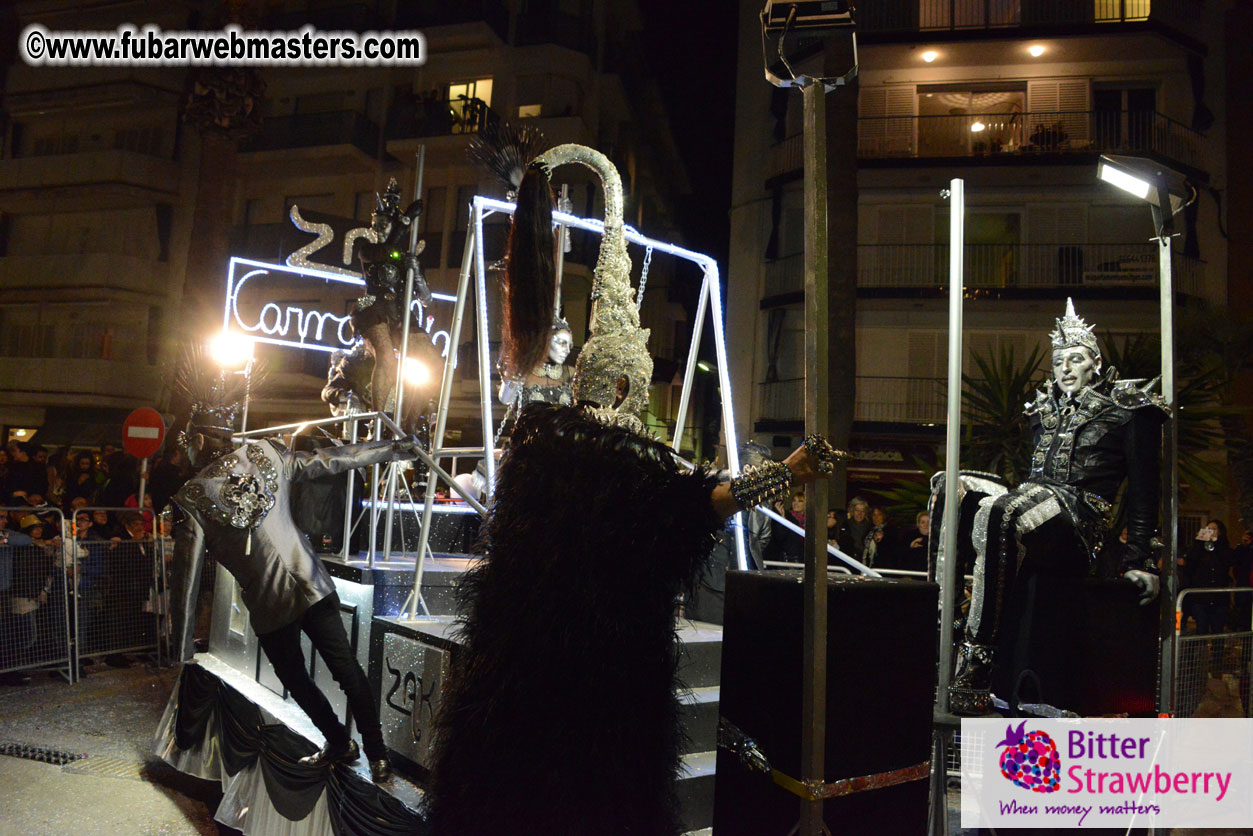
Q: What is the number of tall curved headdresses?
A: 1